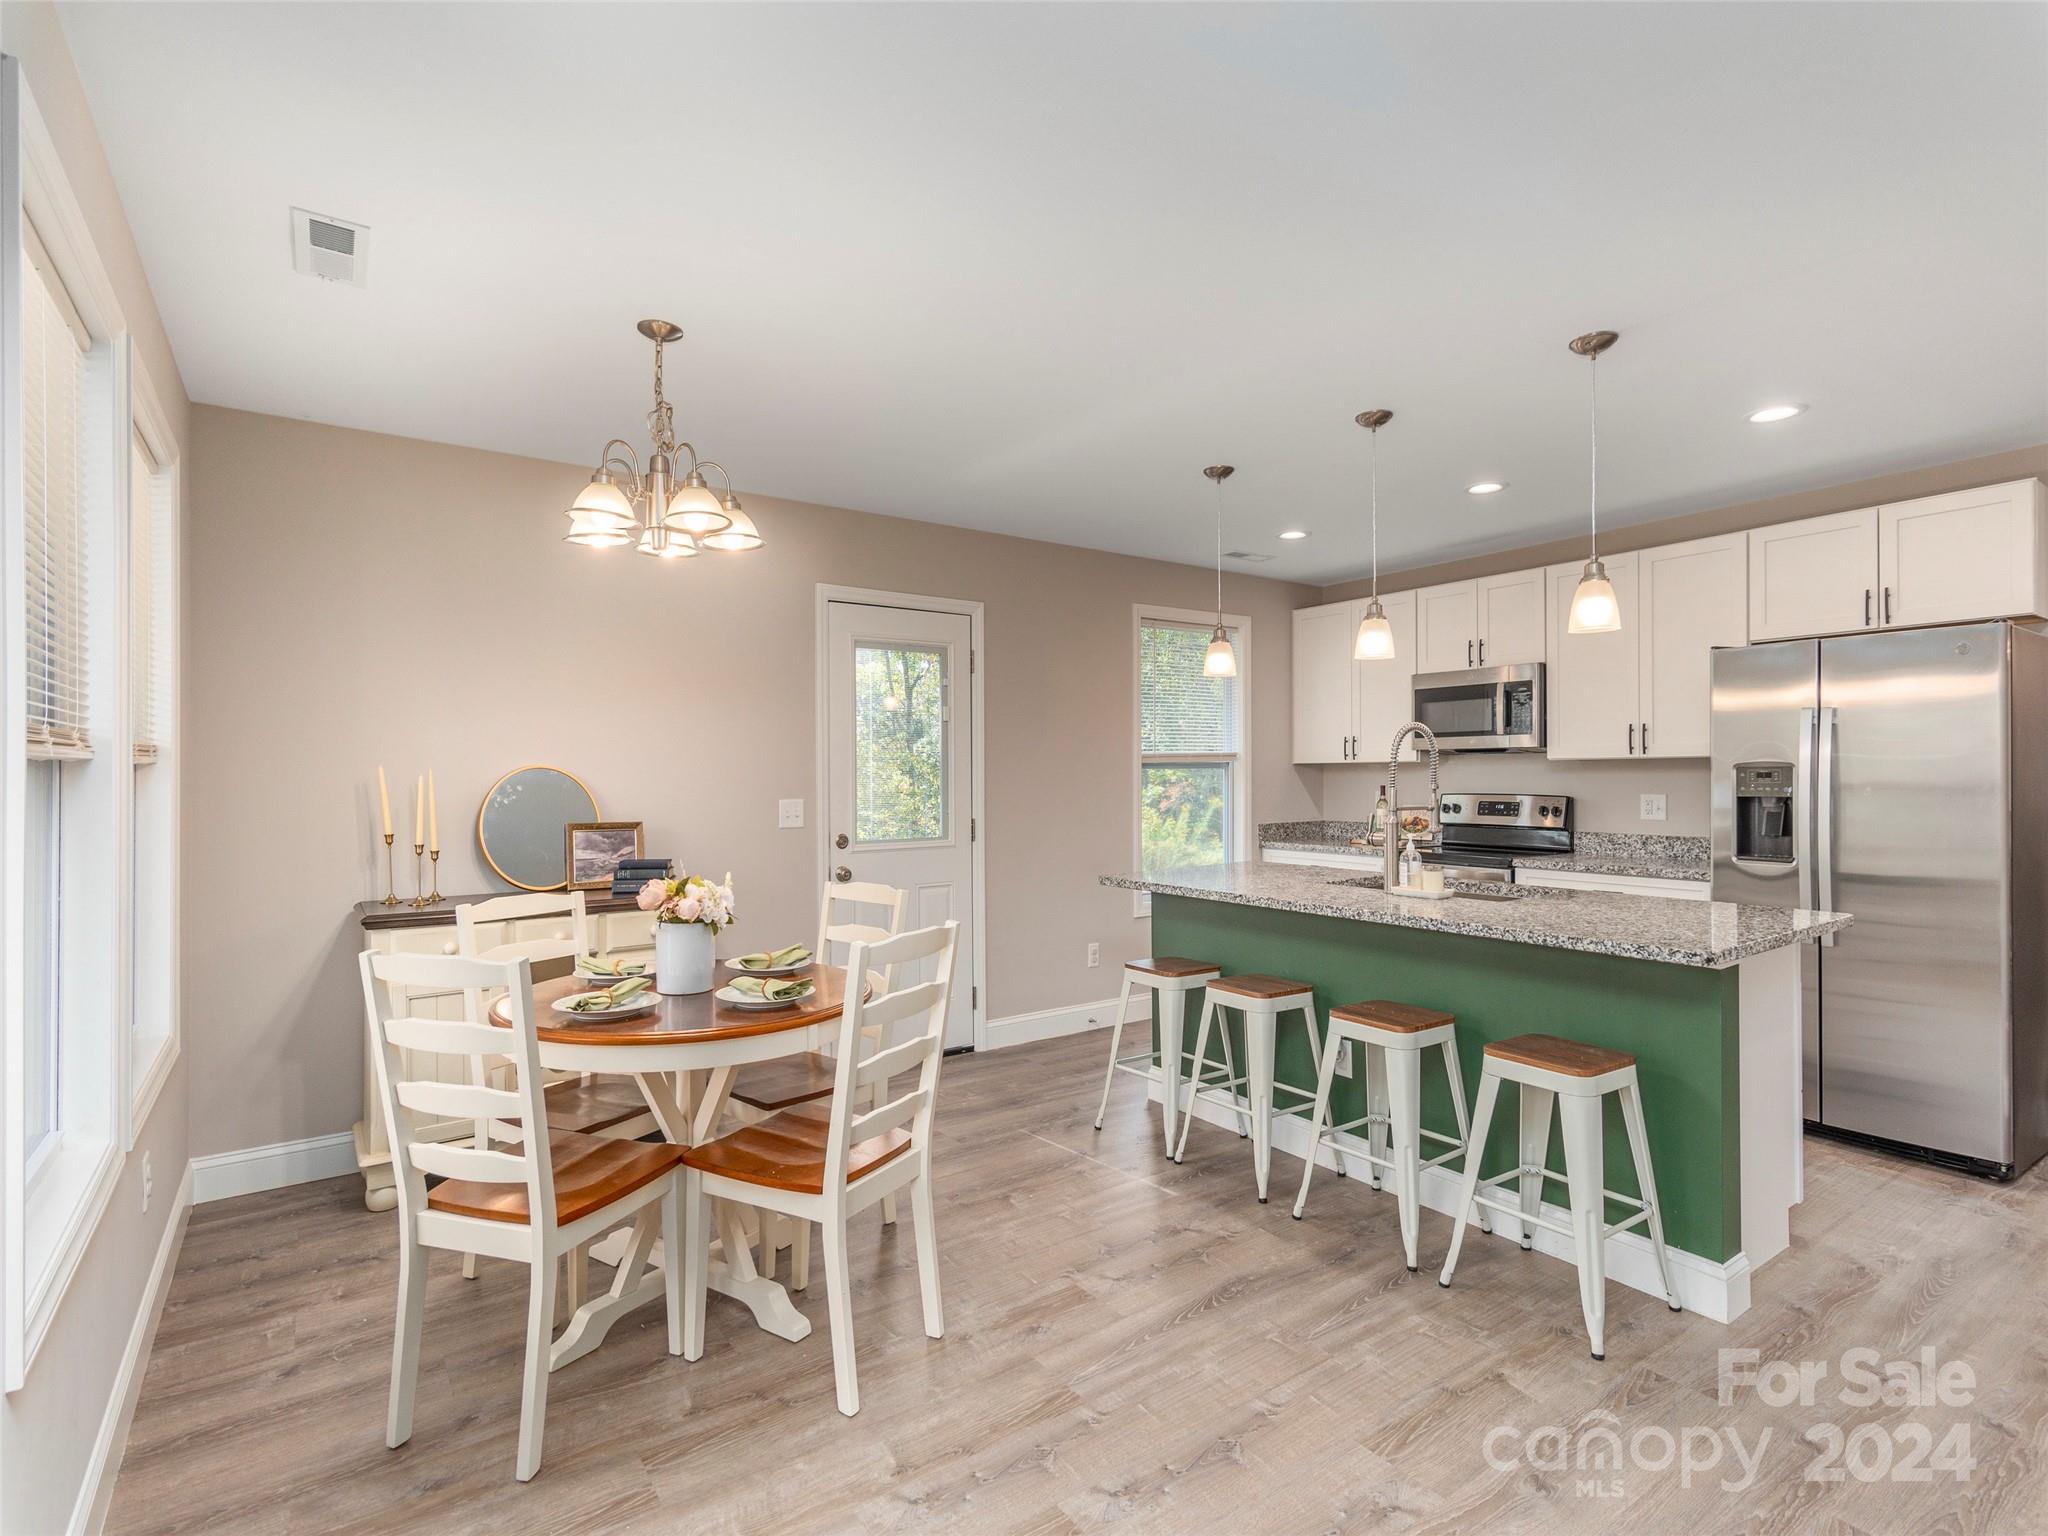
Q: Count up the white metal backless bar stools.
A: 4